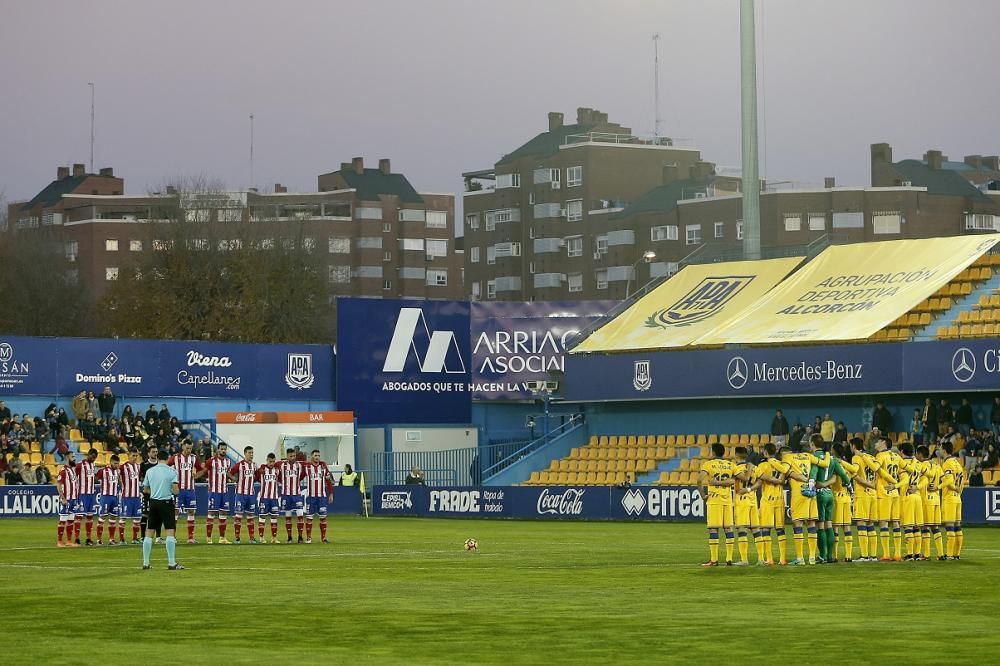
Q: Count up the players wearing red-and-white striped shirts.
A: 10